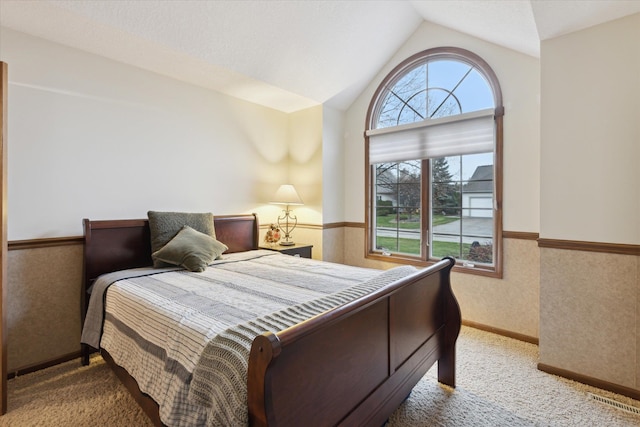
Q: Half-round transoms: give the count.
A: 1